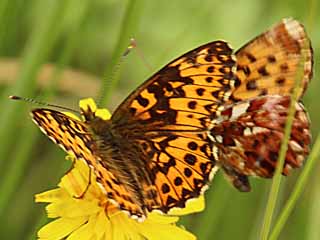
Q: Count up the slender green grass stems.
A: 2